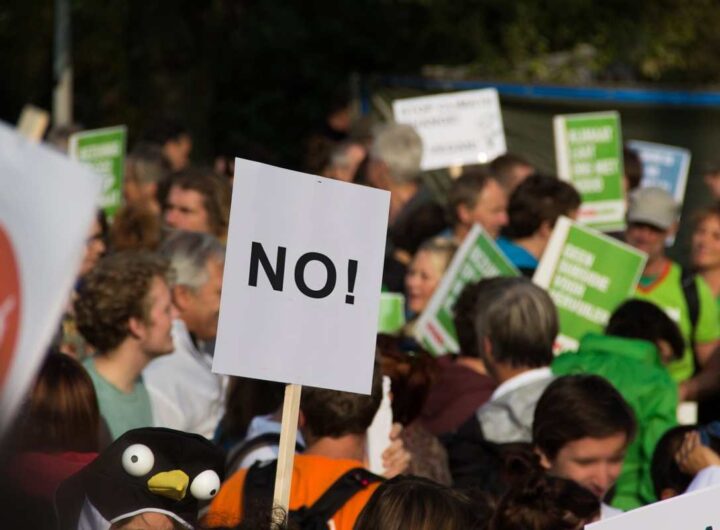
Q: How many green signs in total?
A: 5